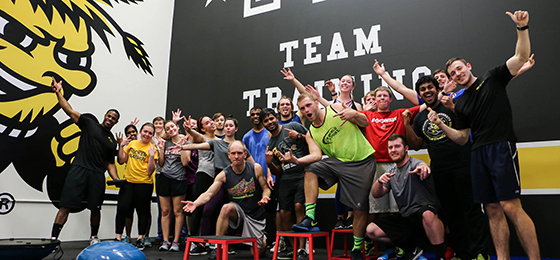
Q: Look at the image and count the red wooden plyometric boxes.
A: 3